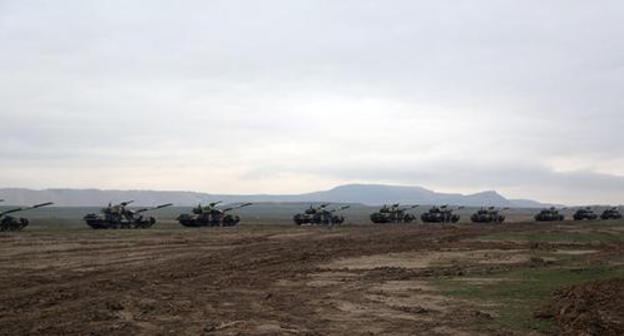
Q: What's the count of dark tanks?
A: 10